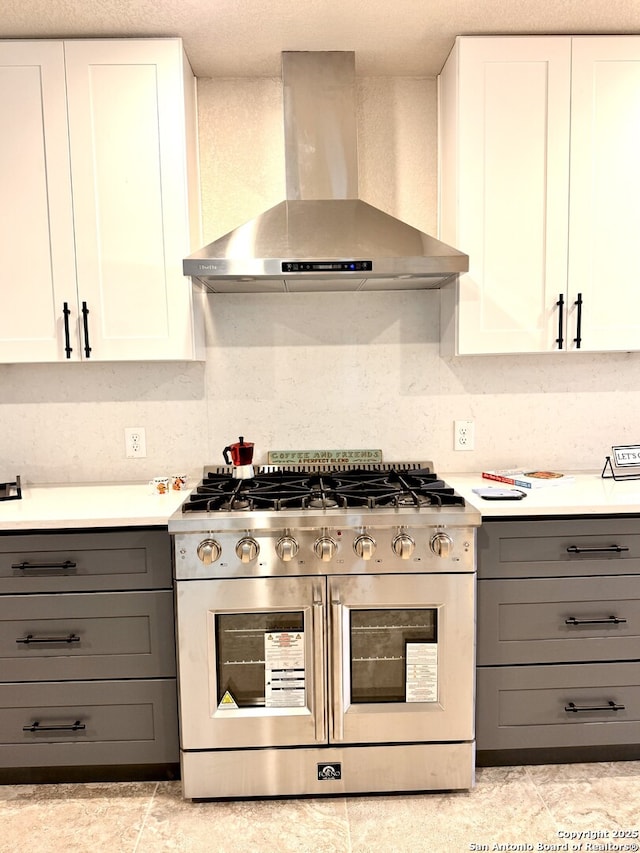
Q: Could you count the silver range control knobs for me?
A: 7